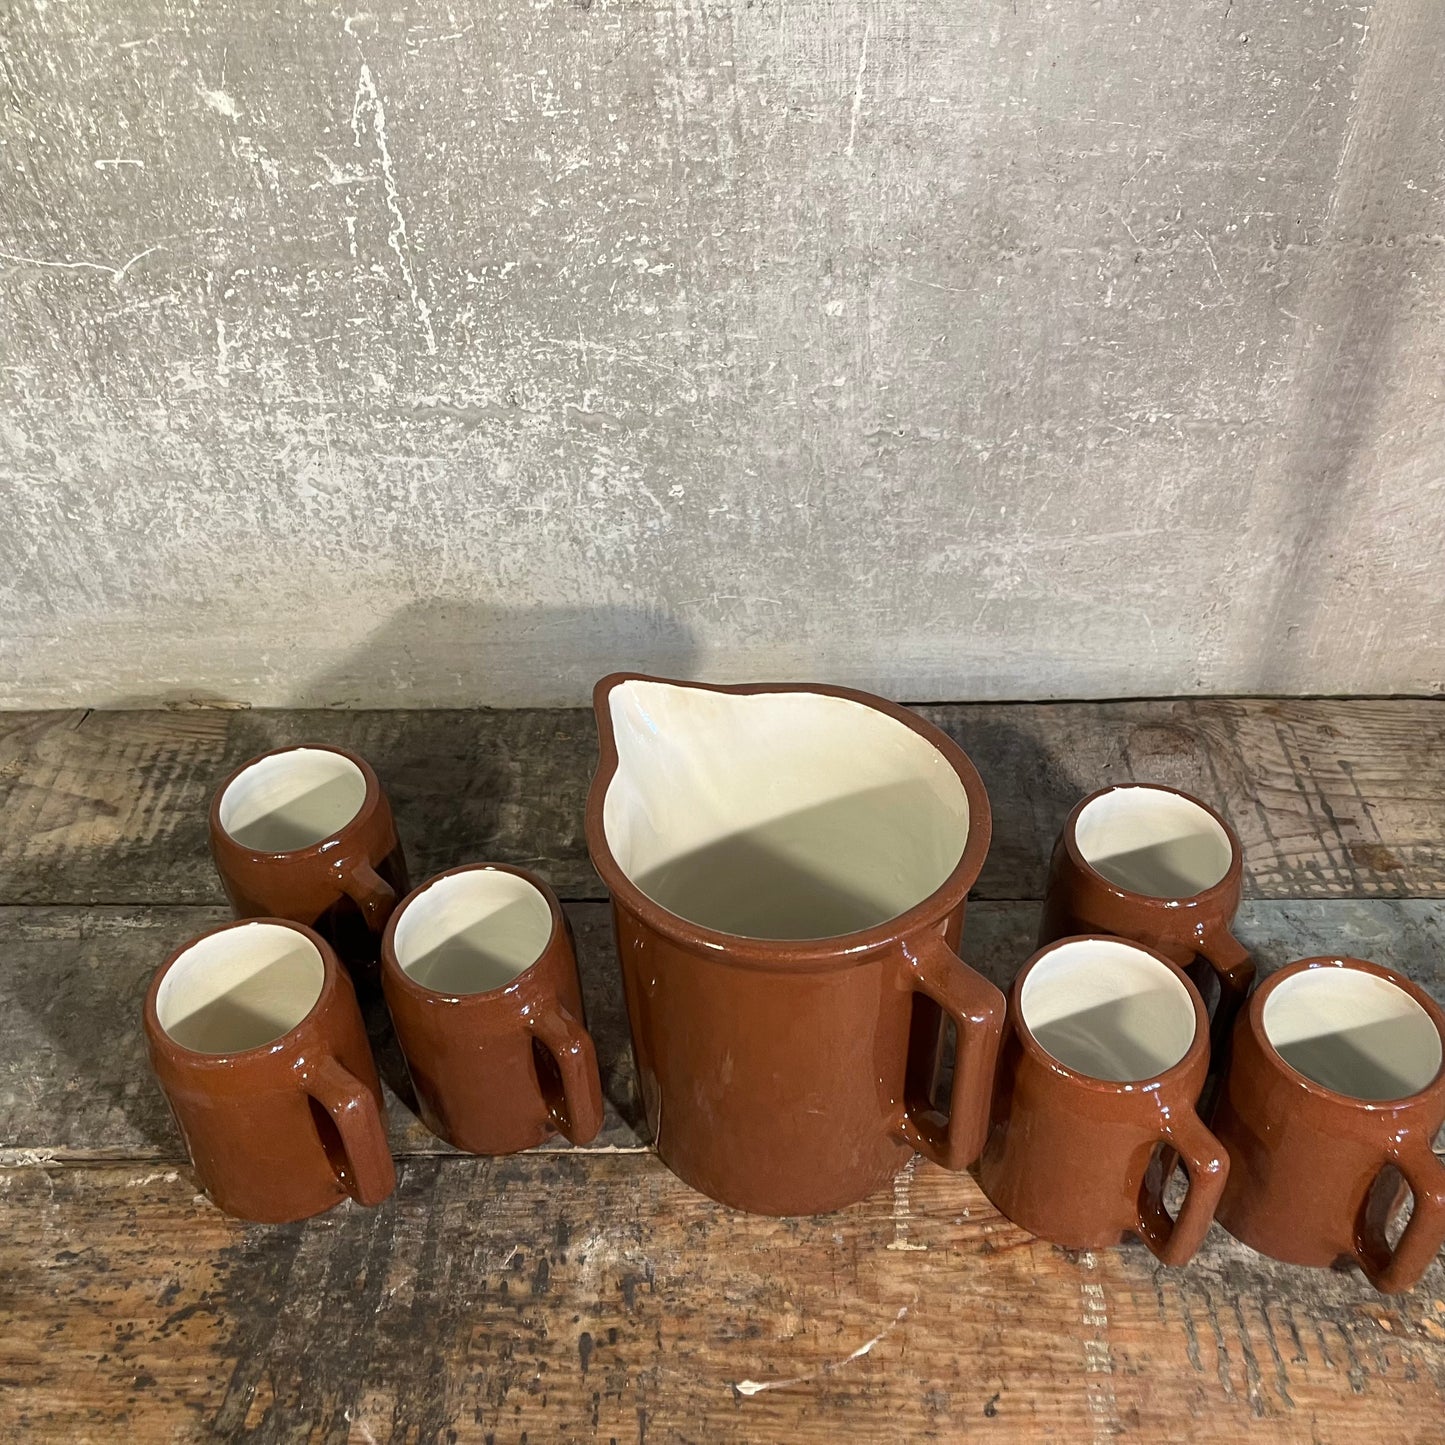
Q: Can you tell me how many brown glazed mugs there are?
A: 6